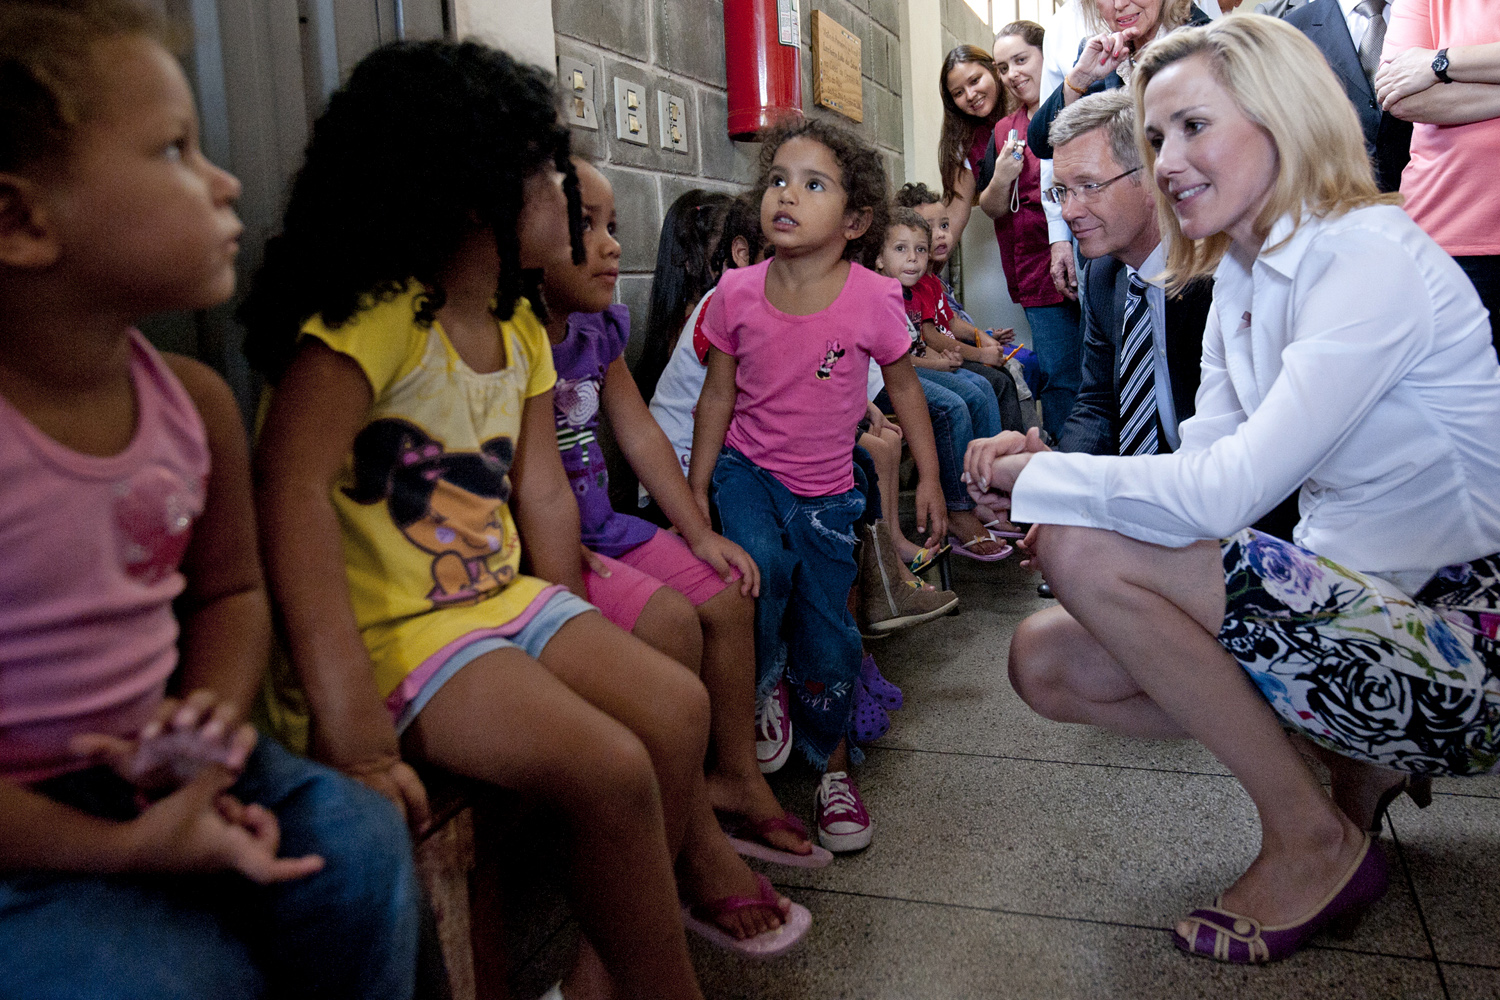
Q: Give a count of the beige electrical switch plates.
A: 3